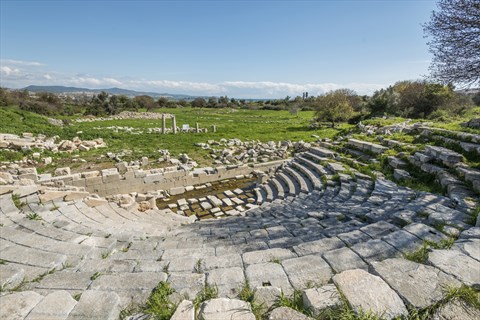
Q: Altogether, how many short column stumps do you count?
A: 2